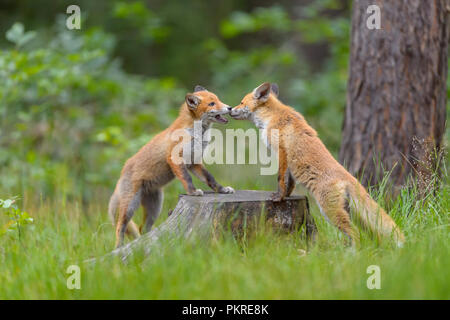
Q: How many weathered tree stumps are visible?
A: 1